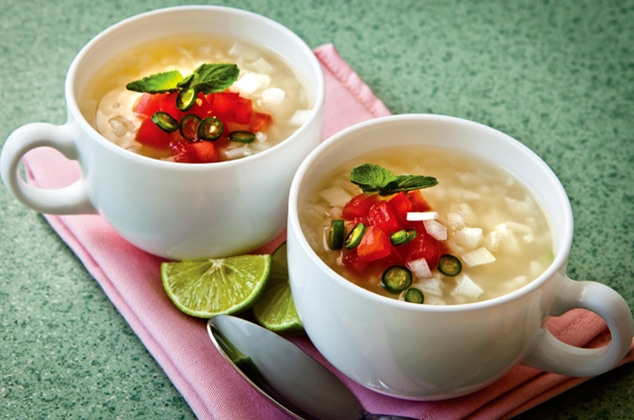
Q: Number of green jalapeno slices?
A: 12